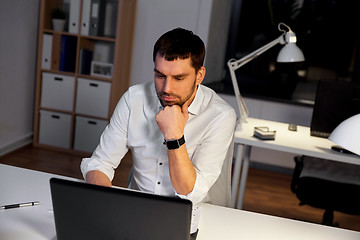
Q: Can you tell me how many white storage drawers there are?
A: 4